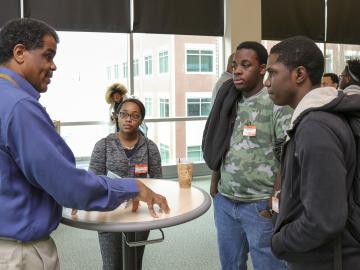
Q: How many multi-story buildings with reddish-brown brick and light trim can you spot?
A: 1